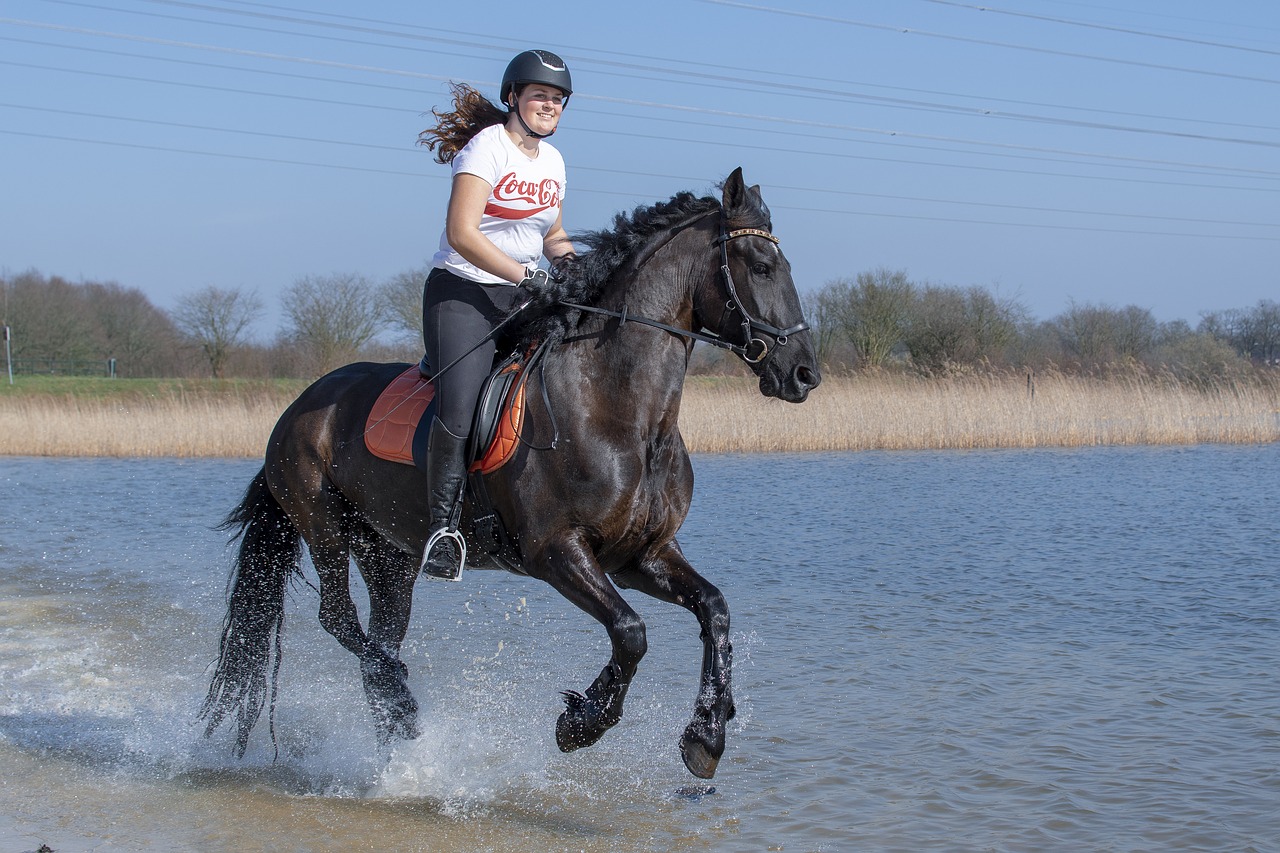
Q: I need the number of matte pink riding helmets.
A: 0